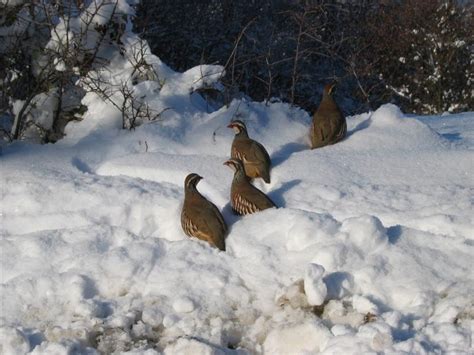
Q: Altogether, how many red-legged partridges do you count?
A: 4